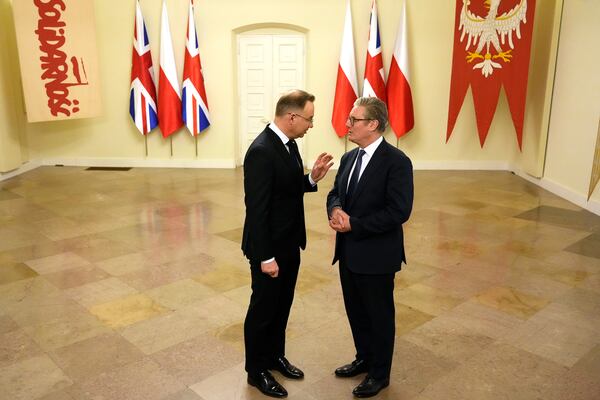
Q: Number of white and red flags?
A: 3